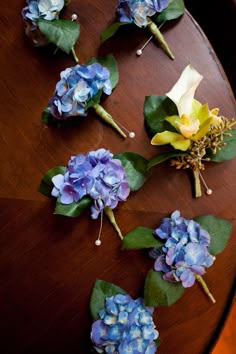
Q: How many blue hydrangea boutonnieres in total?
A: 6